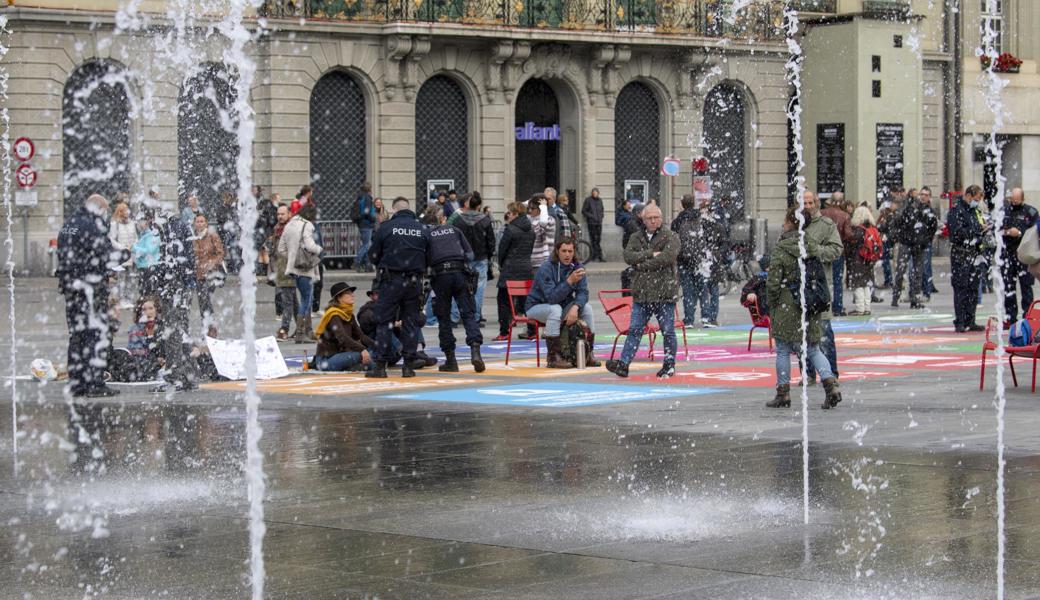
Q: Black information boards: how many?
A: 2